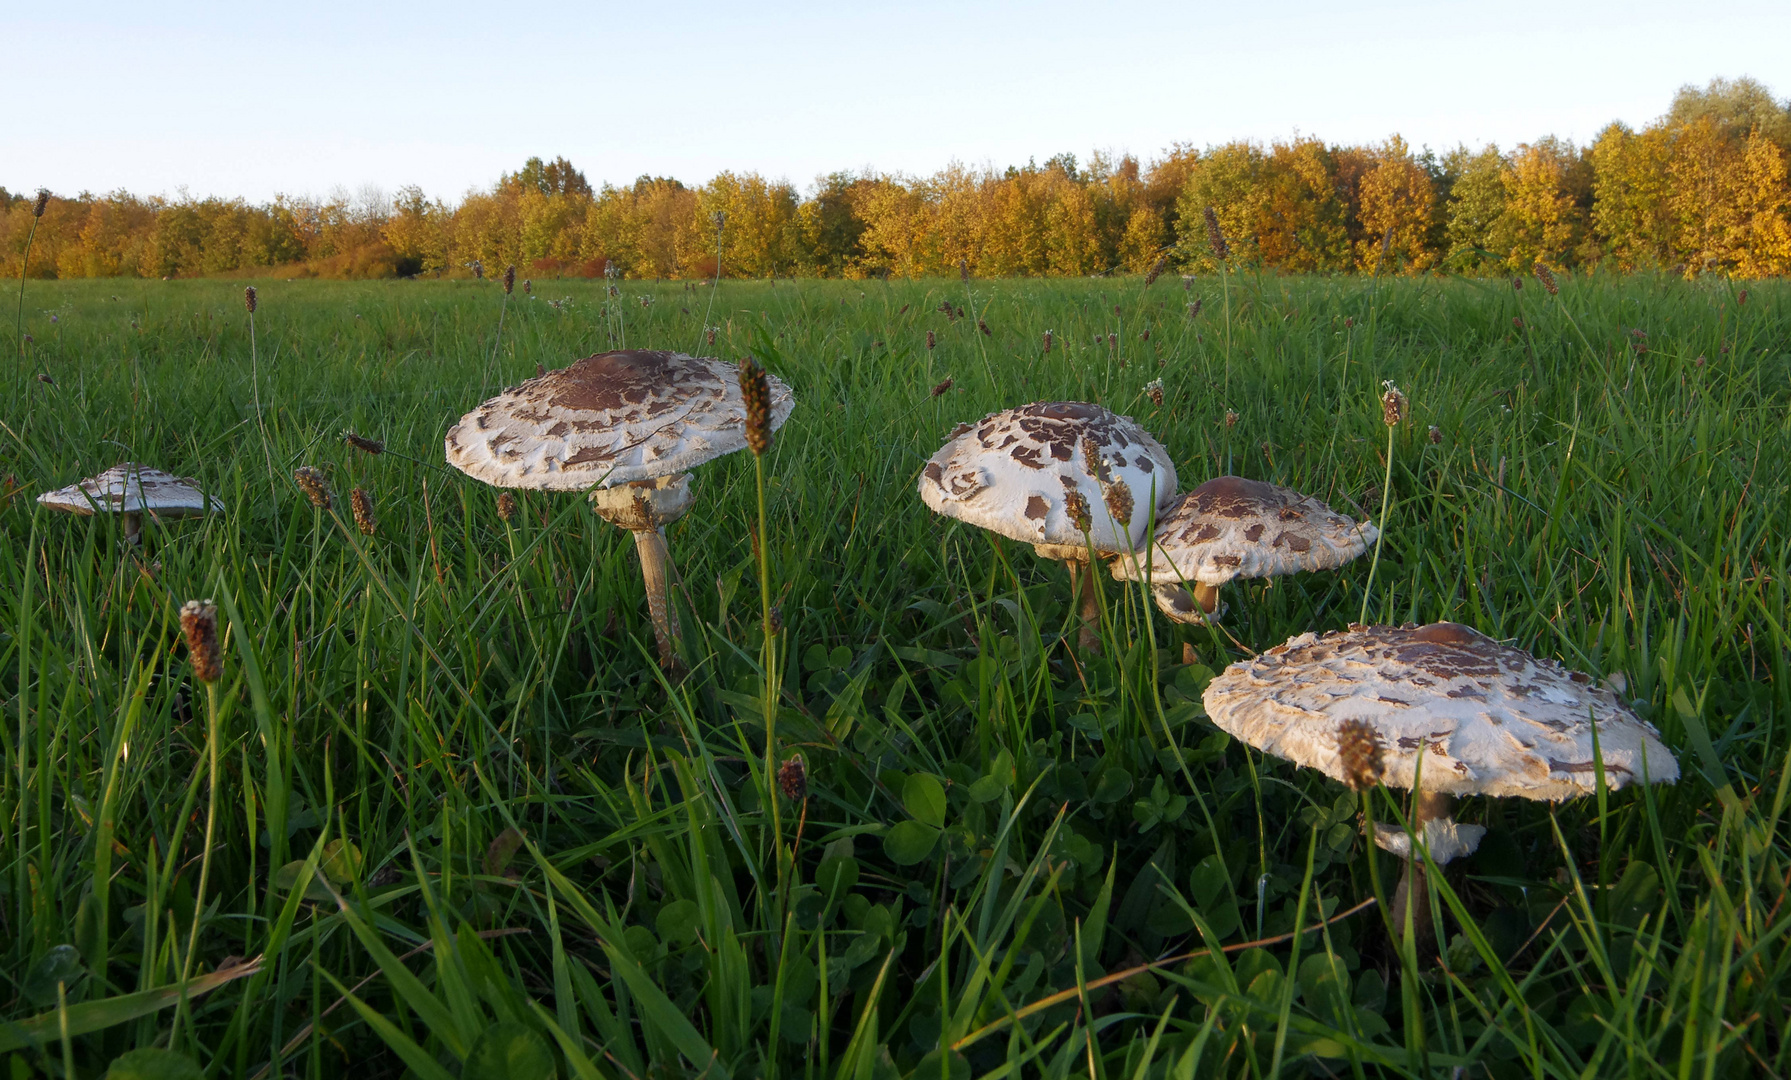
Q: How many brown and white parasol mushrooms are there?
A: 5